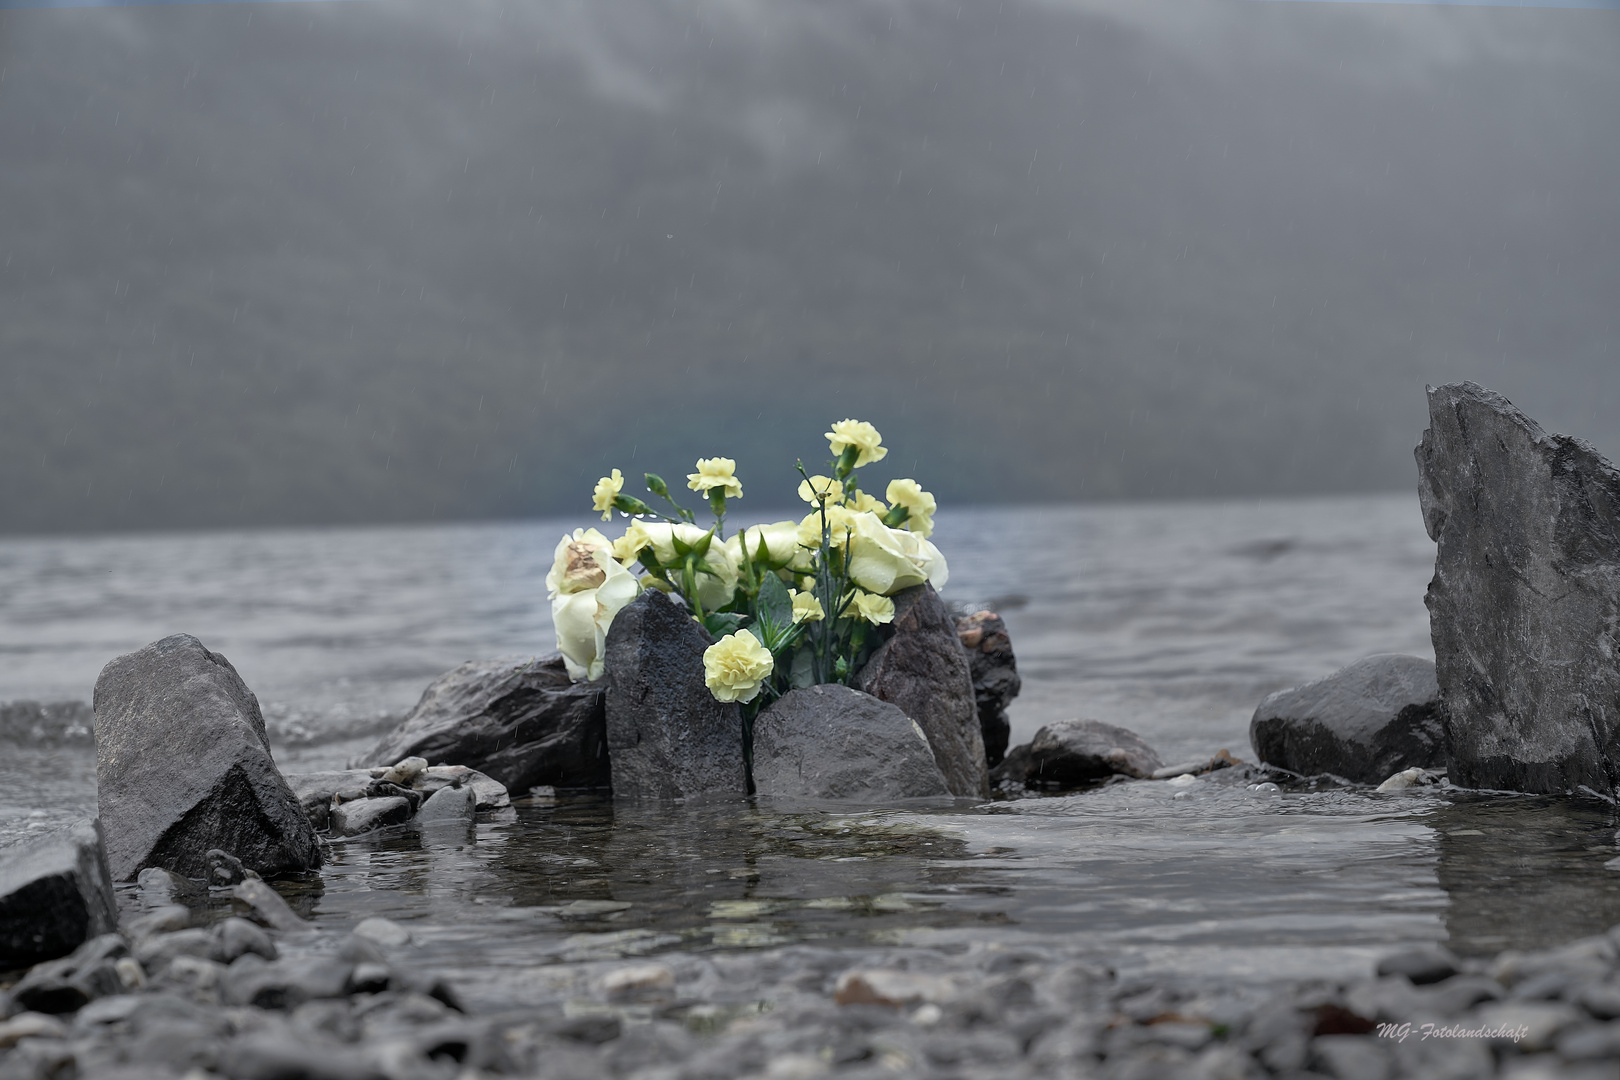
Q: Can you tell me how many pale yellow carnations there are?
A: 11